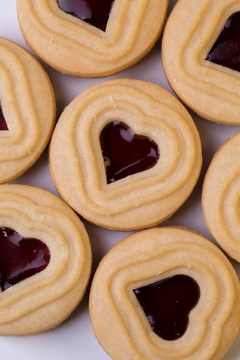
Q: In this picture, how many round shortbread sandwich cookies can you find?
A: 7